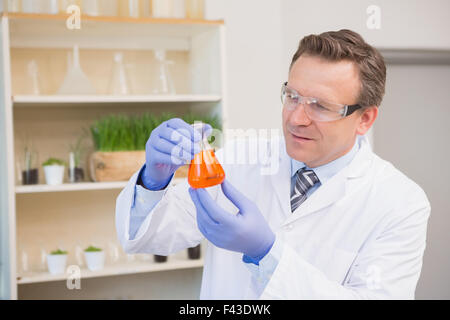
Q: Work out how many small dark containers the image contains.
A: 4